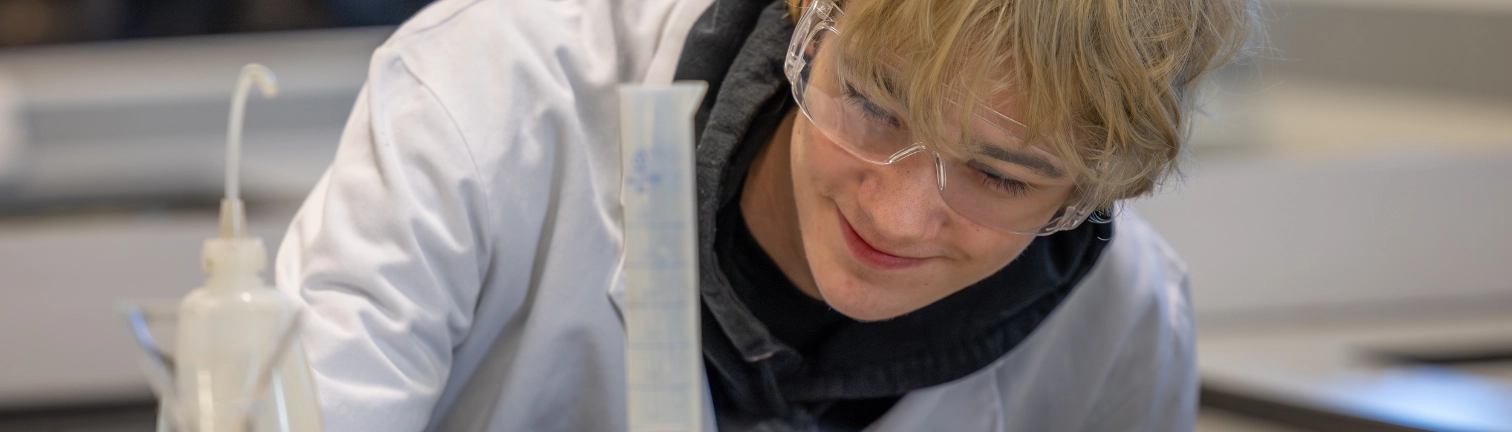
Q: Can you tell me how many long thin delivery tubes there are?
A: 1